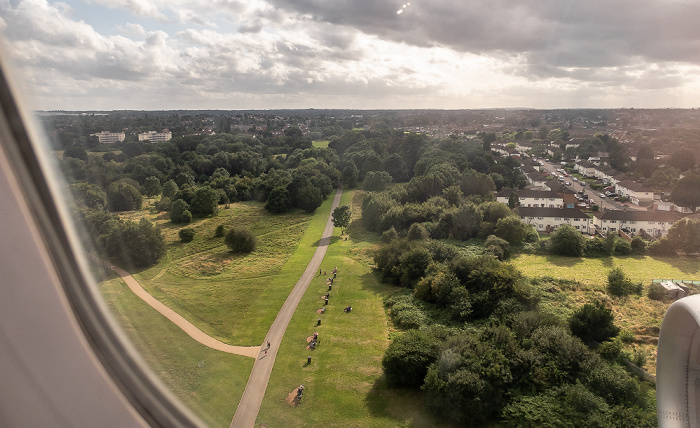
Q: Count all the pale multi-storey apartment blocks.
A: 2